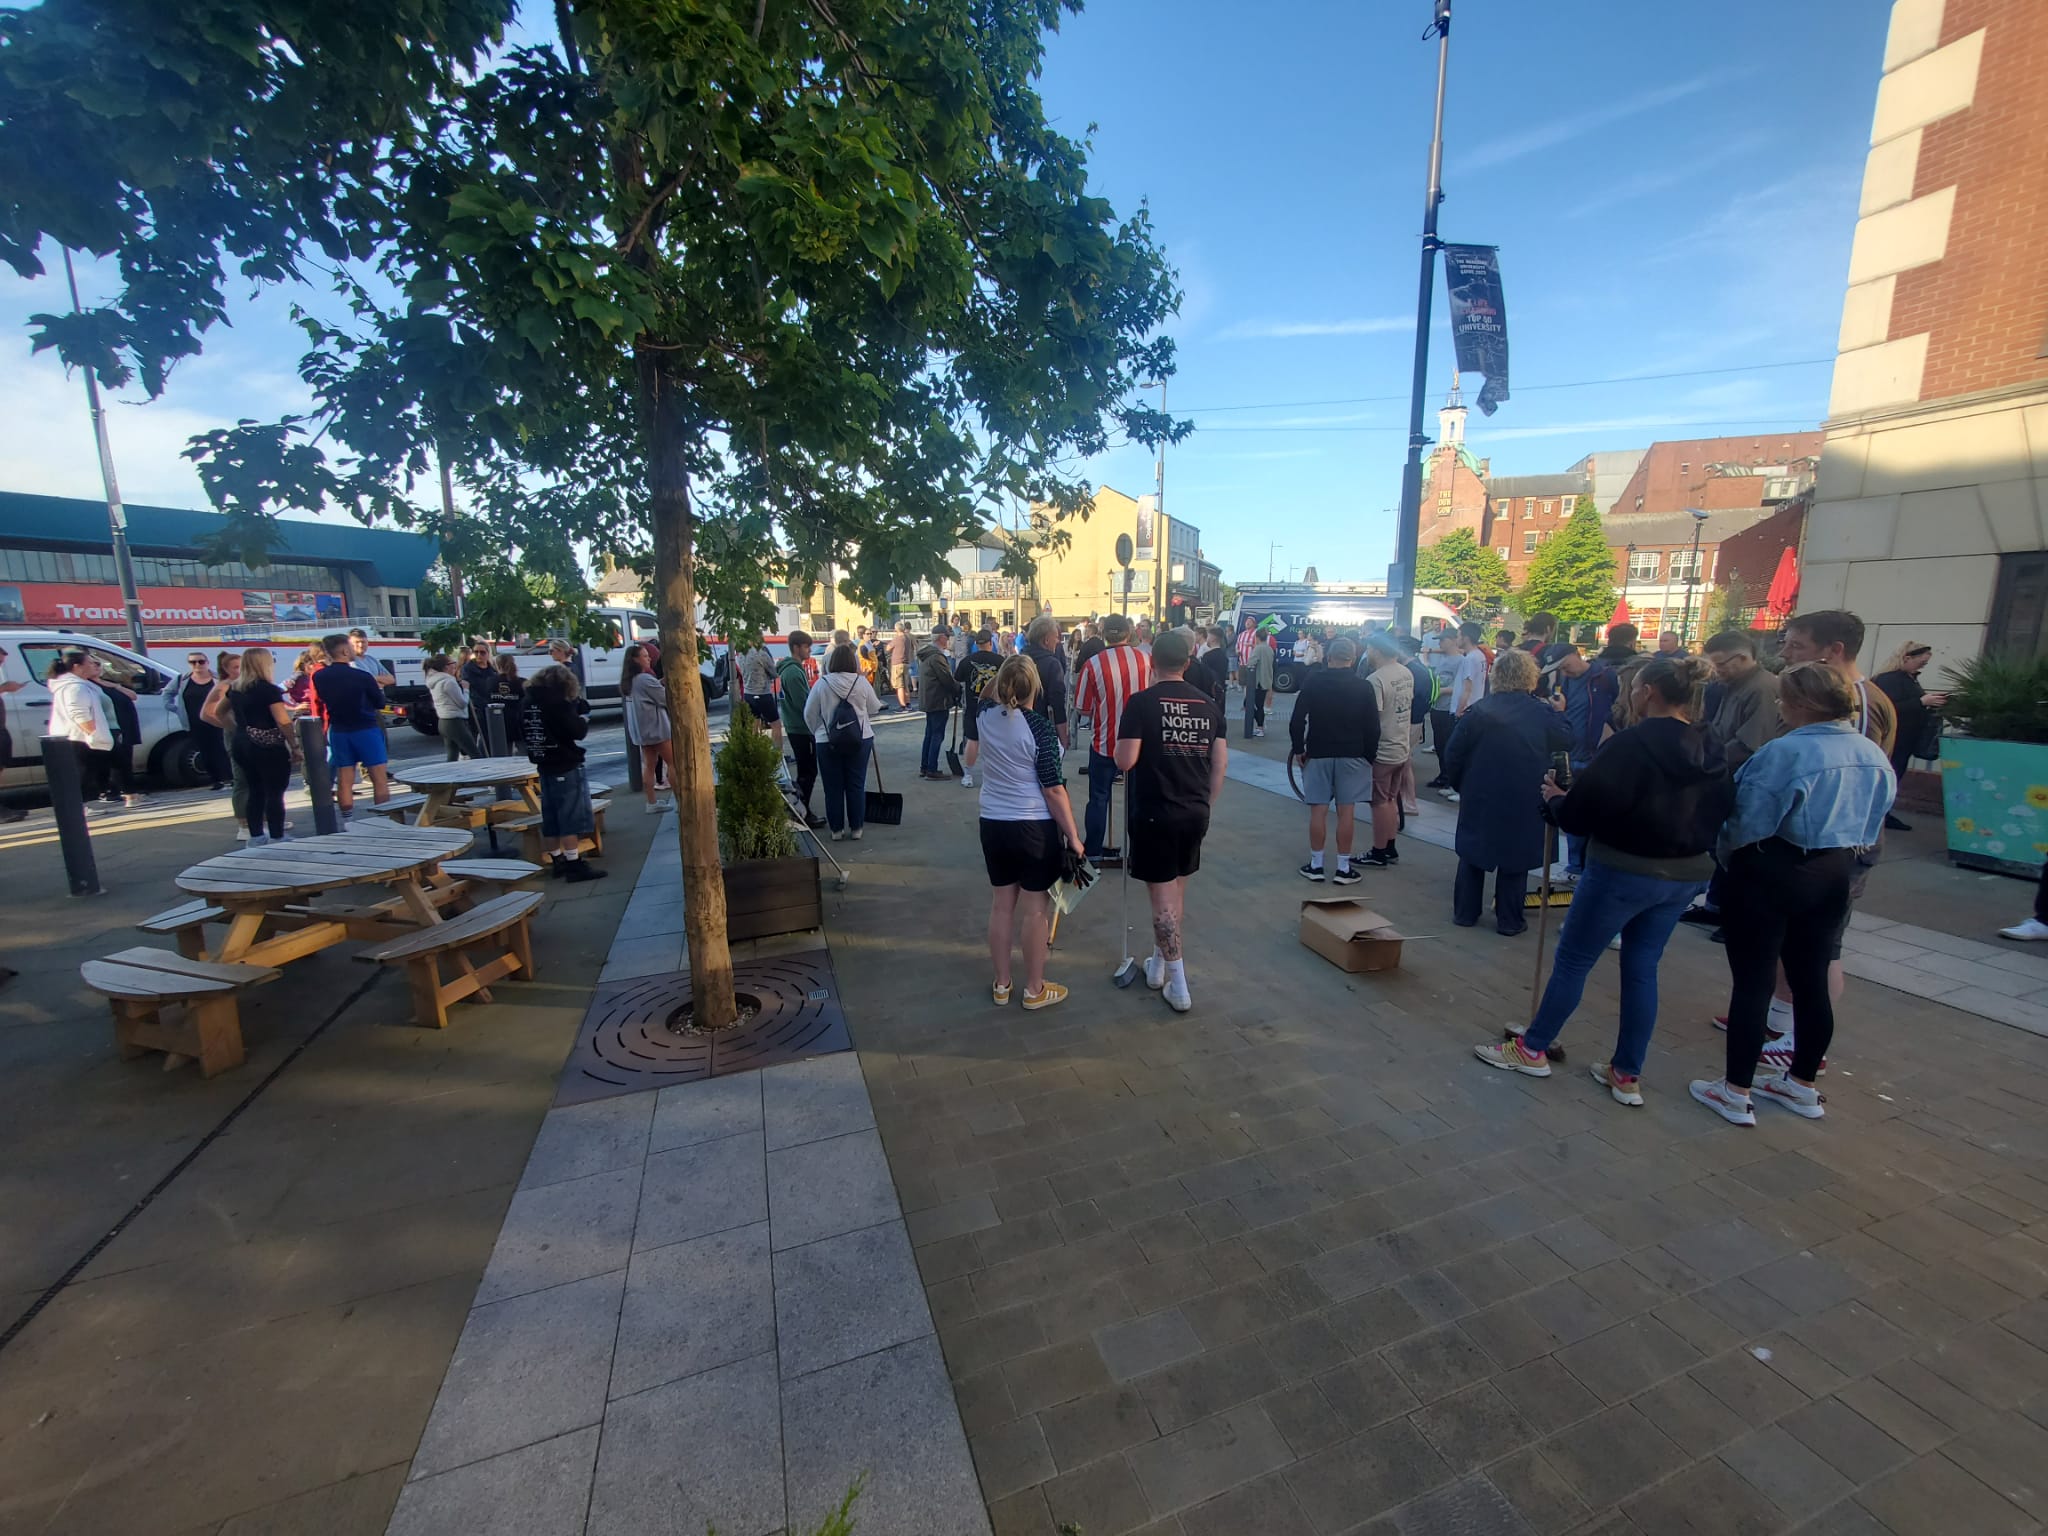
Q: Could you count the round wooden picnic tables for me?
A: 2